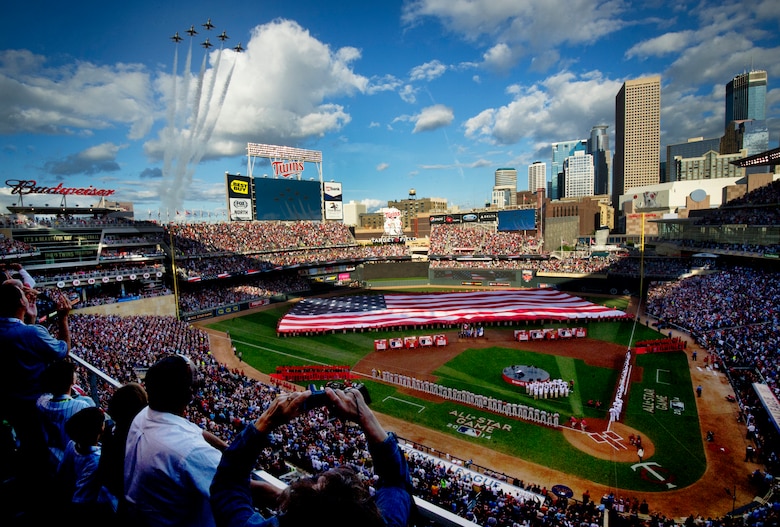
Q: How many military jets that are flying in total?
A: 6